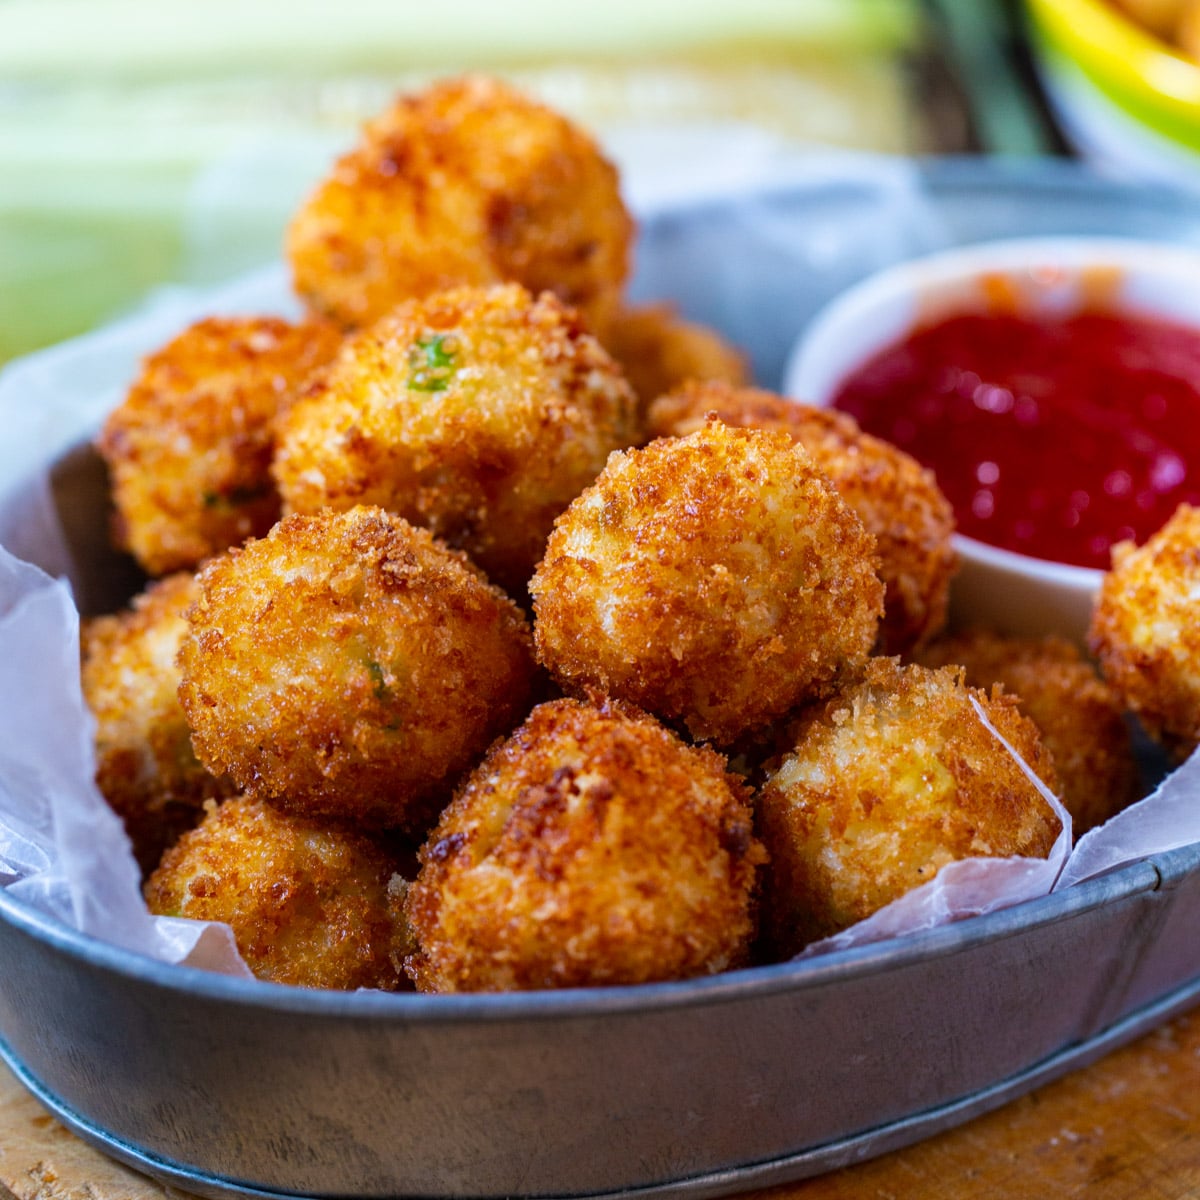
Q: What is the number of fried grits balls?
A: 13